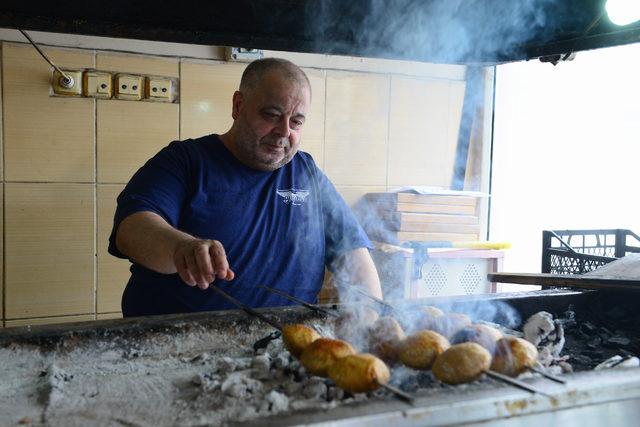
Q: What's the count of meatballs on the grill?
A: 11